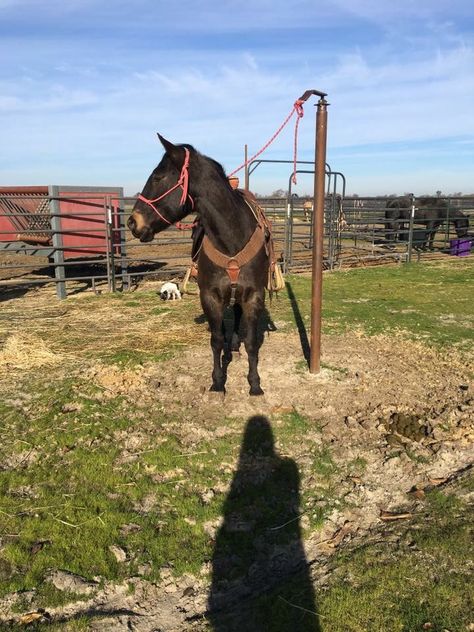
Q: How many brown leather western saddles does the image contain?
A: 1